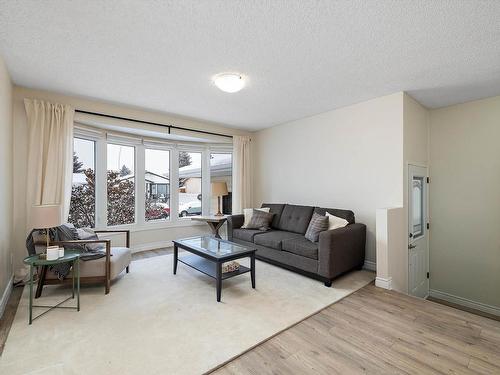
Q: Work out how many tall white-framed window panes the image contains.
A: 5